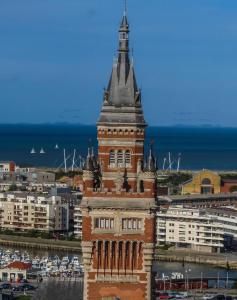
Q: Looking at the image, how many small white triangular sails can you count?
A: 3